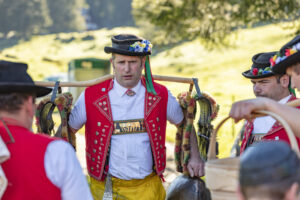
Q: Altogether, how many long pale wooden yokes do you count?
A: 1